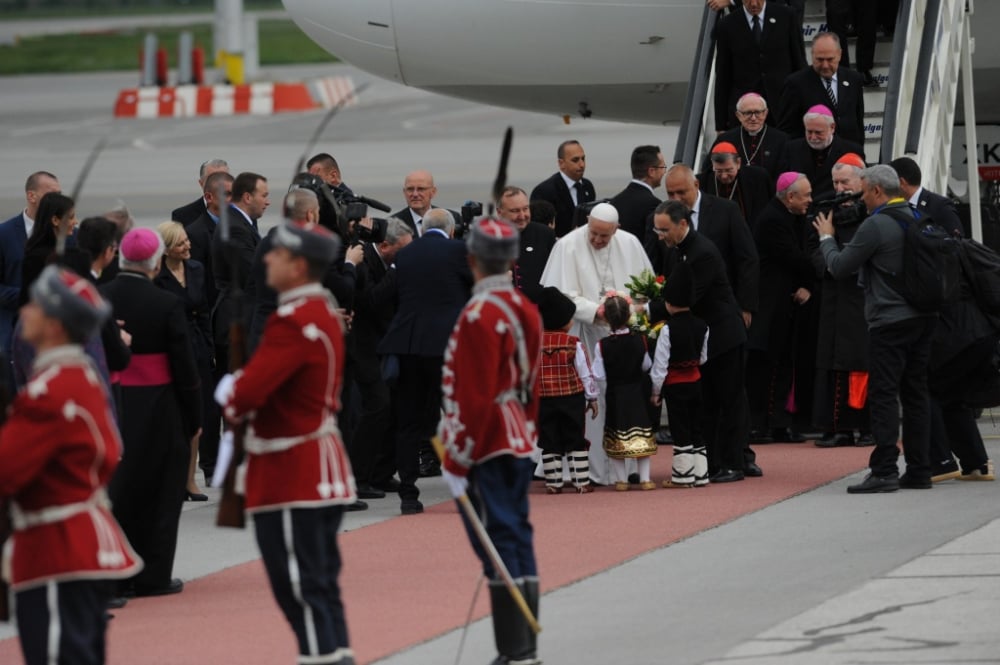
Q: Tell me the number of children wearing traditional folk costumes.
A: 3